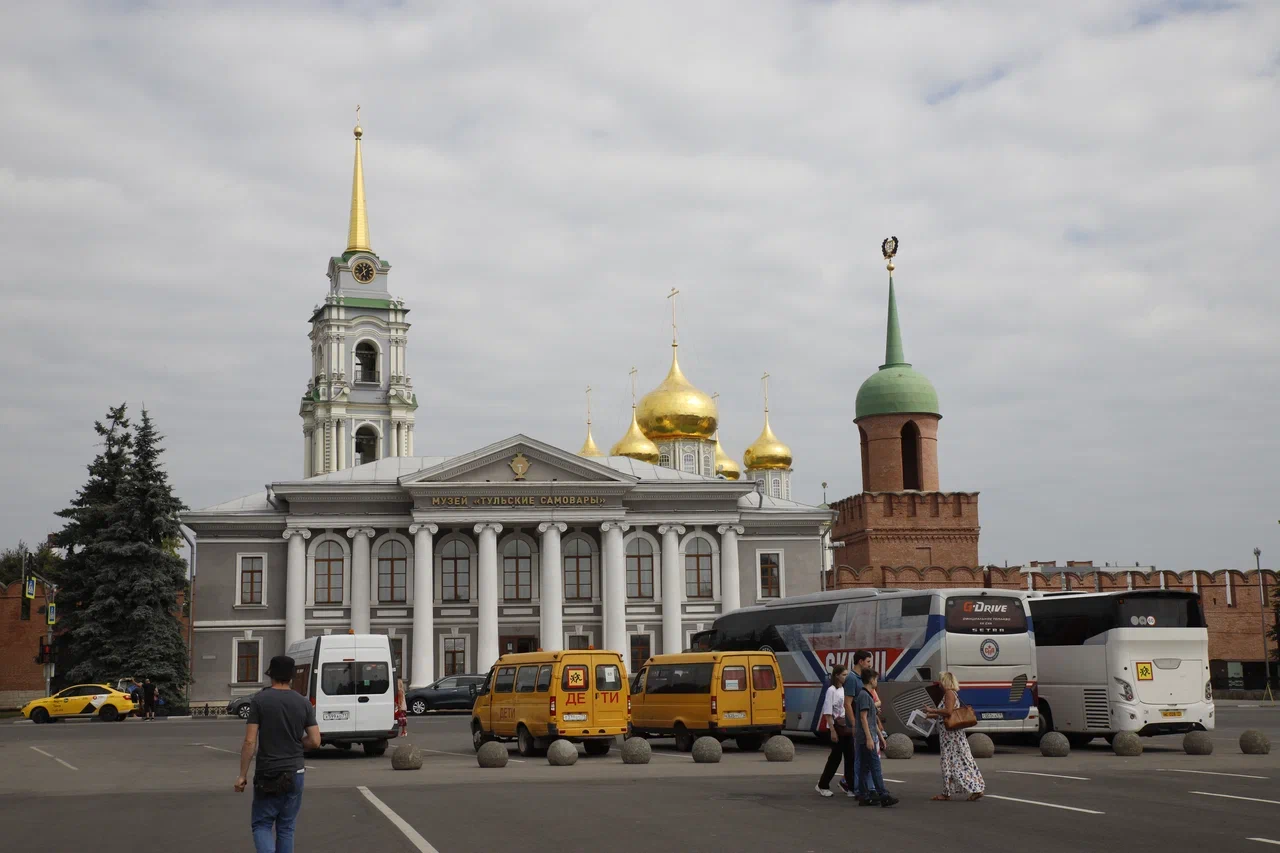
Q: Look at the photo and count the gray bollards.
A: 12